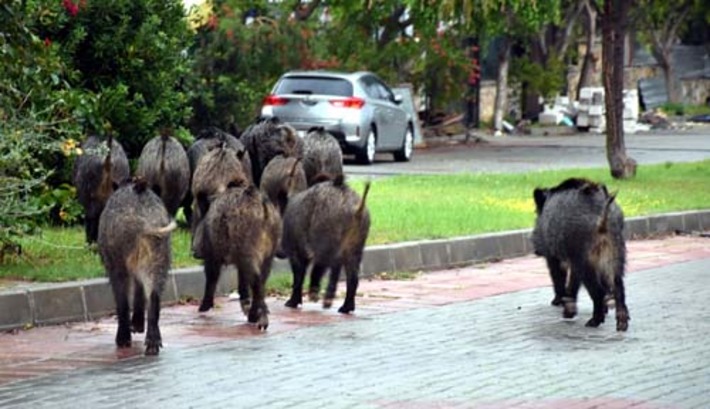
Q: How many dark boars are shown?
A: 11